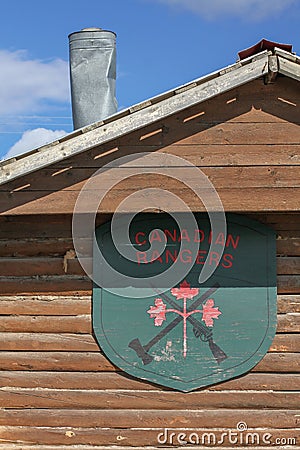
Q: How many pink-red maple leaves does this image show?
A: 3